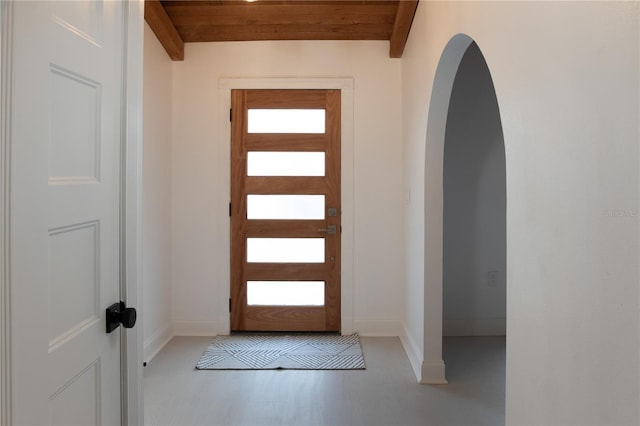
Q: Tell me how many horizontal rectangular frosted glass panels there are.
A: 5